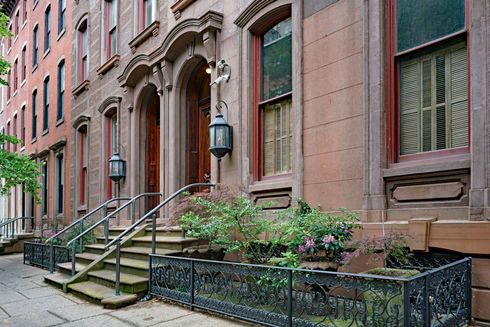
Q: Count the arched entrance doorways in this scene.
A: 2